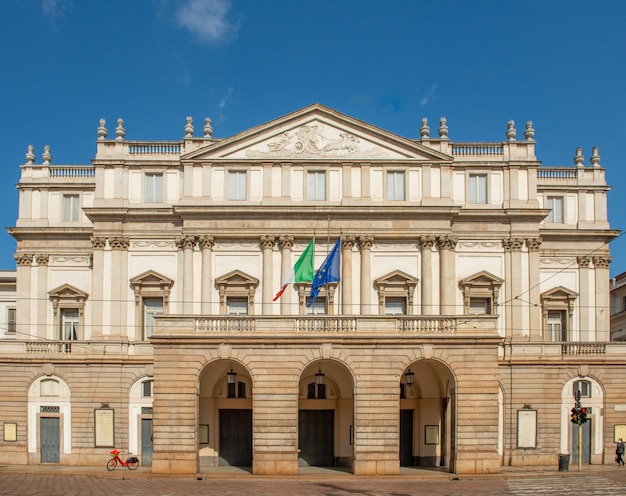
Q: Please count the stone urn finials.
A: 12